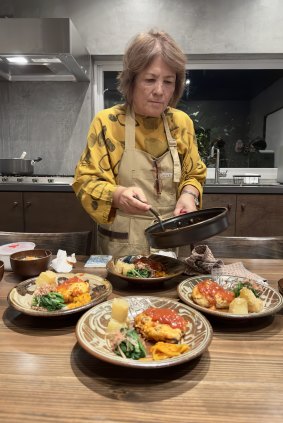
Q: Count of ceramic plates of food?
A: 4